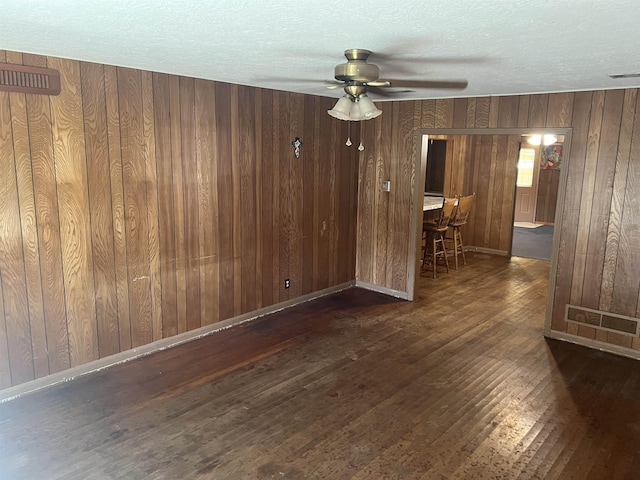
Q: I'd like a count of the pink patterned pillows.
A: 0